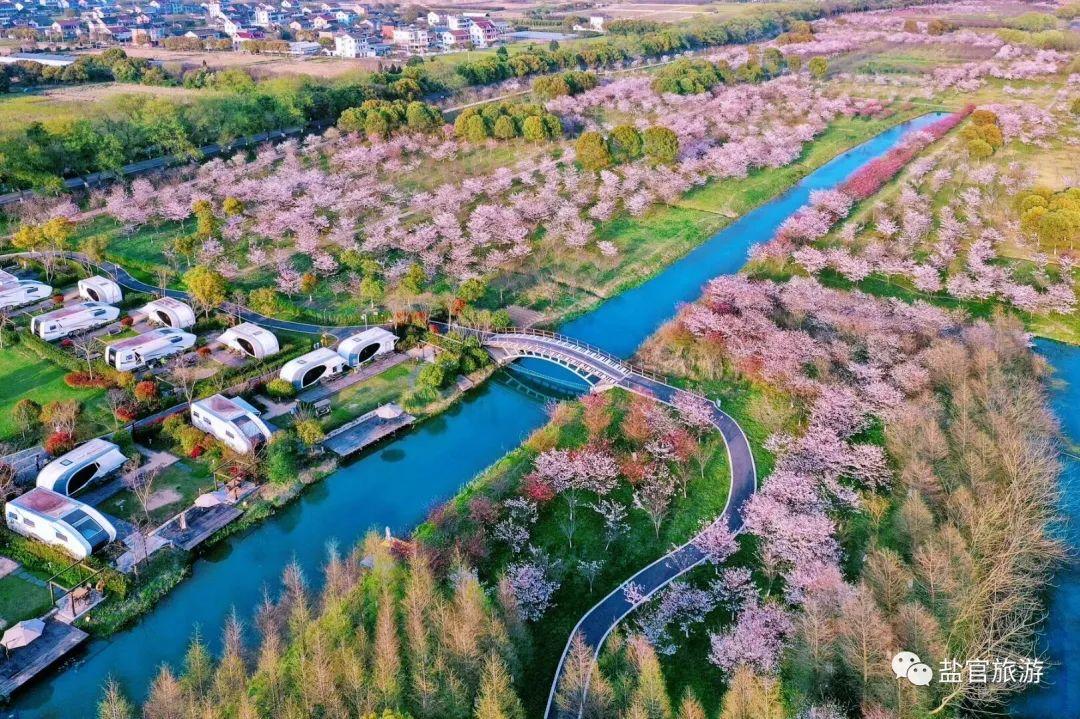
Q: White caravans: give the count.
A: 12